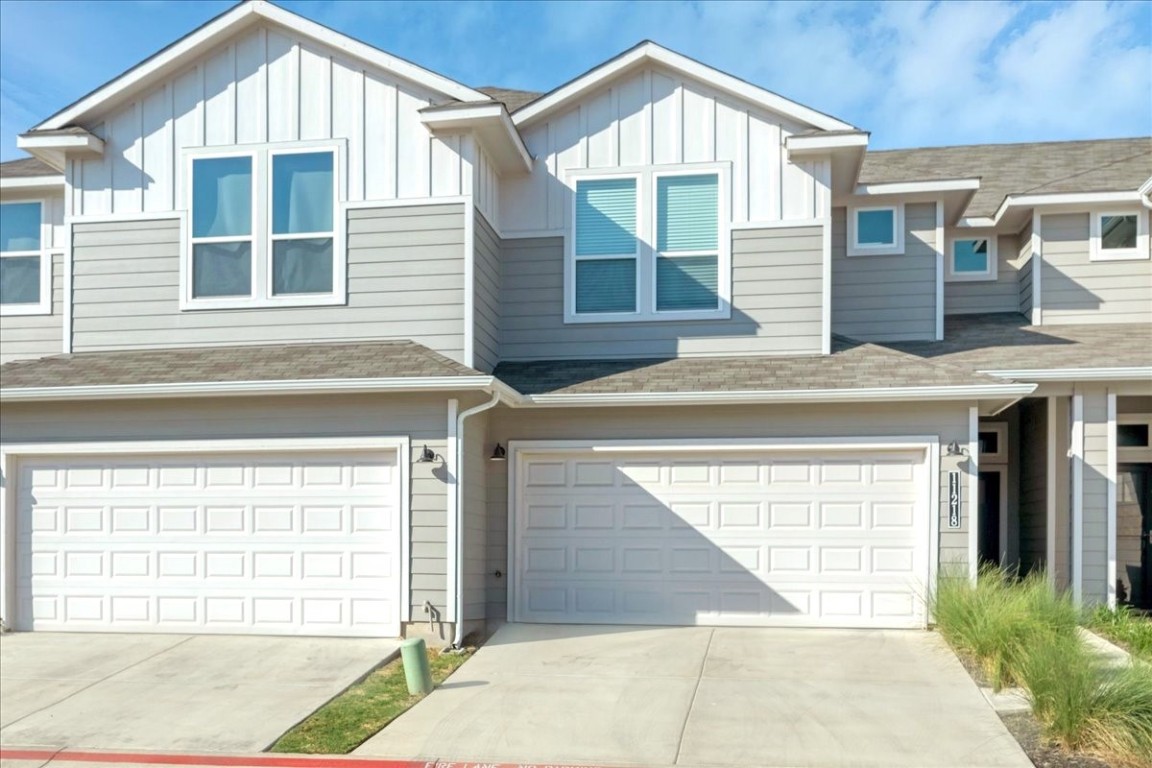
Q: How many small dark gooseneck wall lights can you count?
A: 3